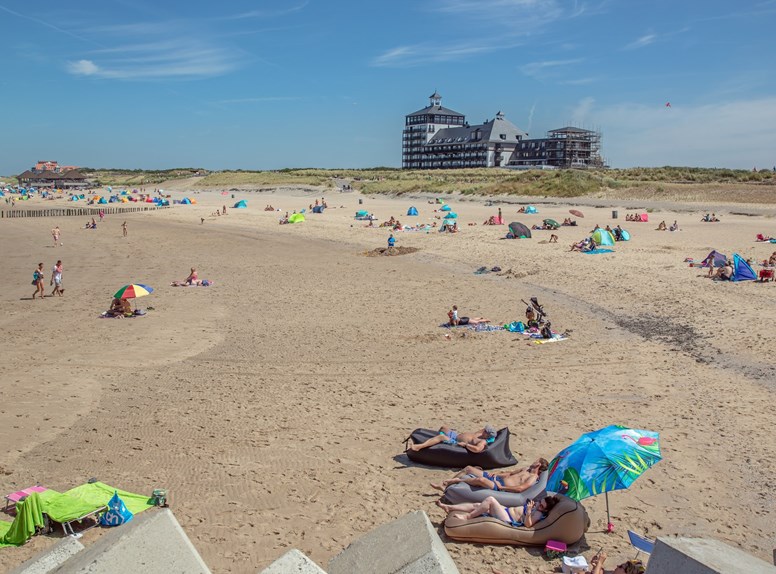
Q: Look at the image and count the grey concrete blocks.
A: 5